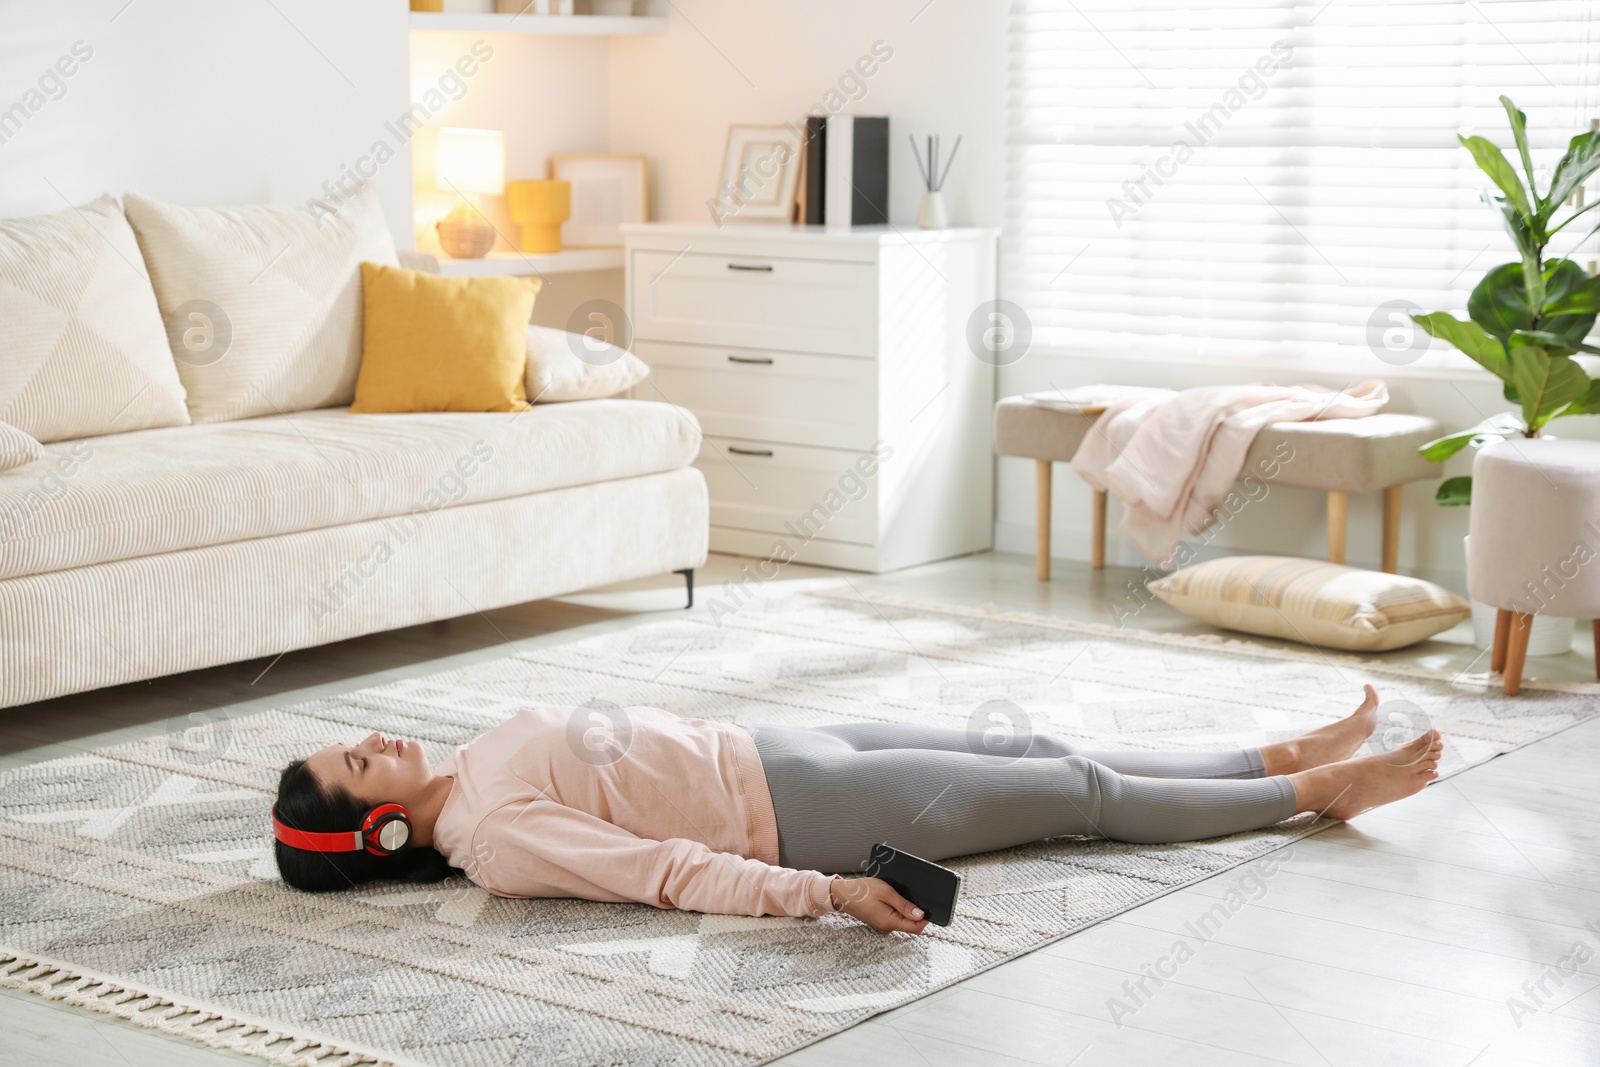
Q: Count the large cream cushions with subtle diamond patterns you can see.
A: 2